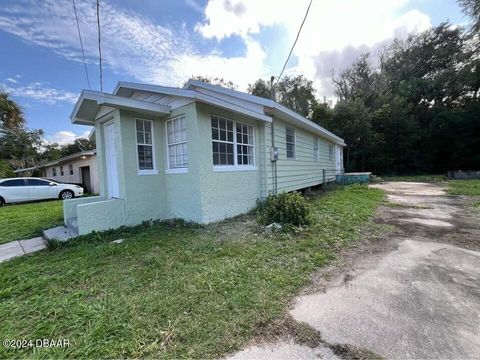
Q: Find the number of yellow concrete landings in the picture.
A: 0